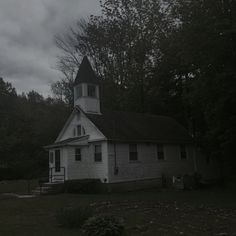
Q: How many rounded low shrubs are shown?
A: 2